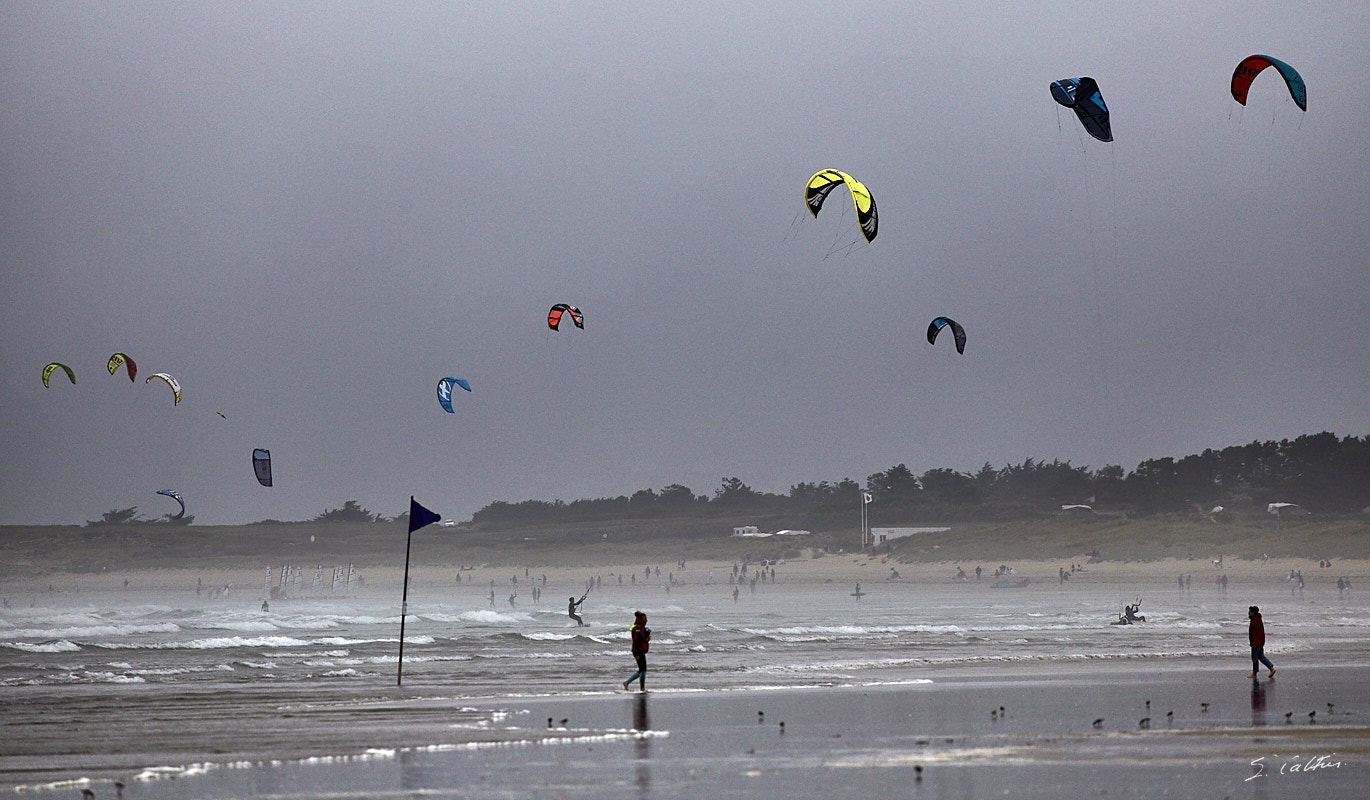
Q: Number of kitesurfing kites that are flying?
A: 11